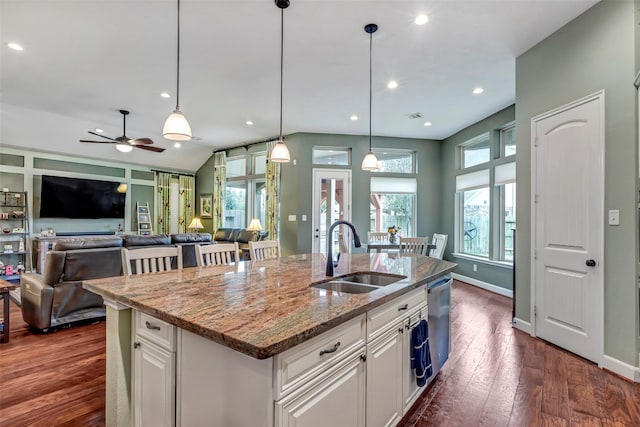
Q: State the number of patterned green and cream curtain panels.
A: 4